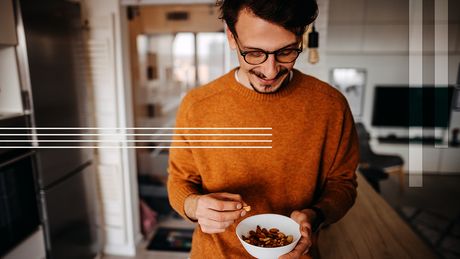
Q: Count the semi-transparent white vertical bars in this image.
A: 2